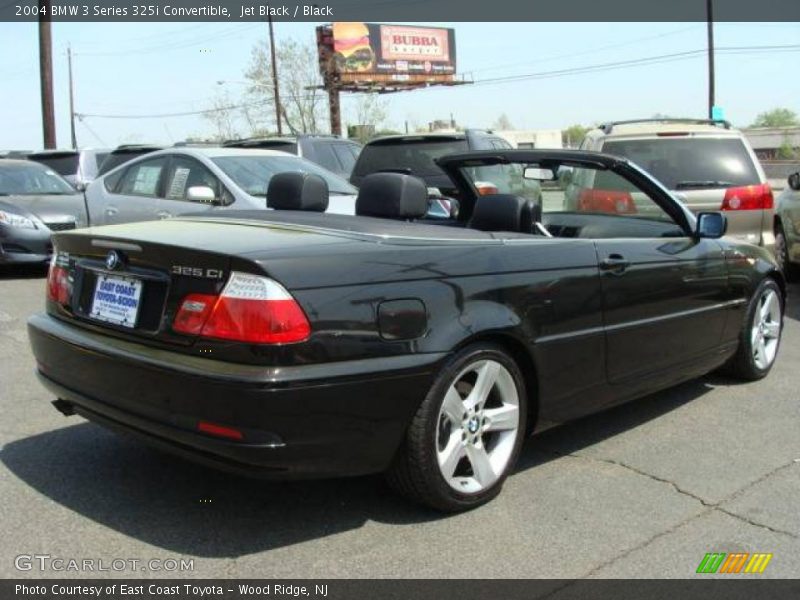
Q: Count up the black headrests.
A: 3